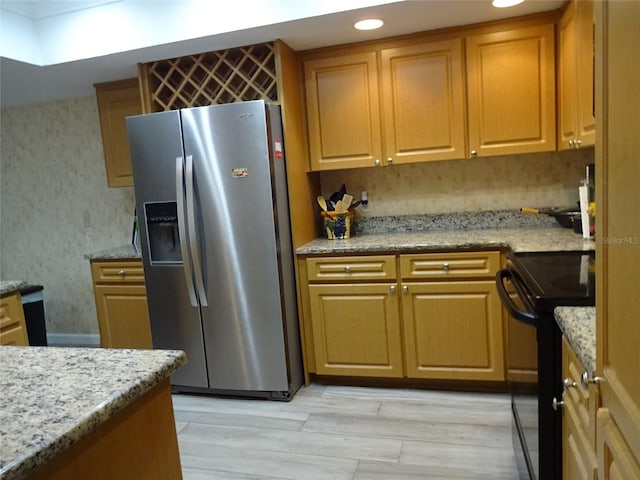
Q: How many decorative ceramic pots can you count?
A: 1